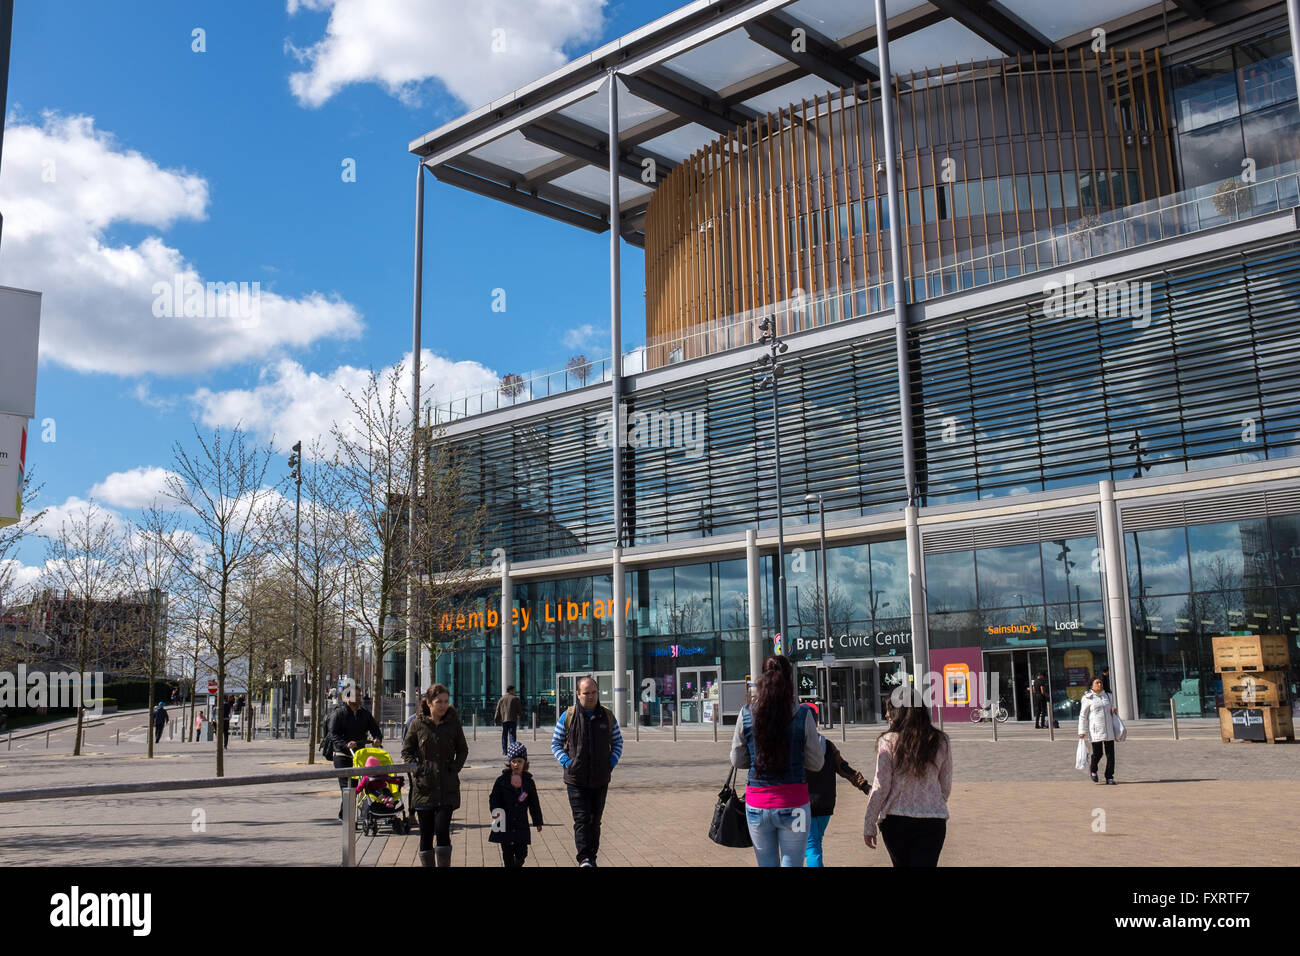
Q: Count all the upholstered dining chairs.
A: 0